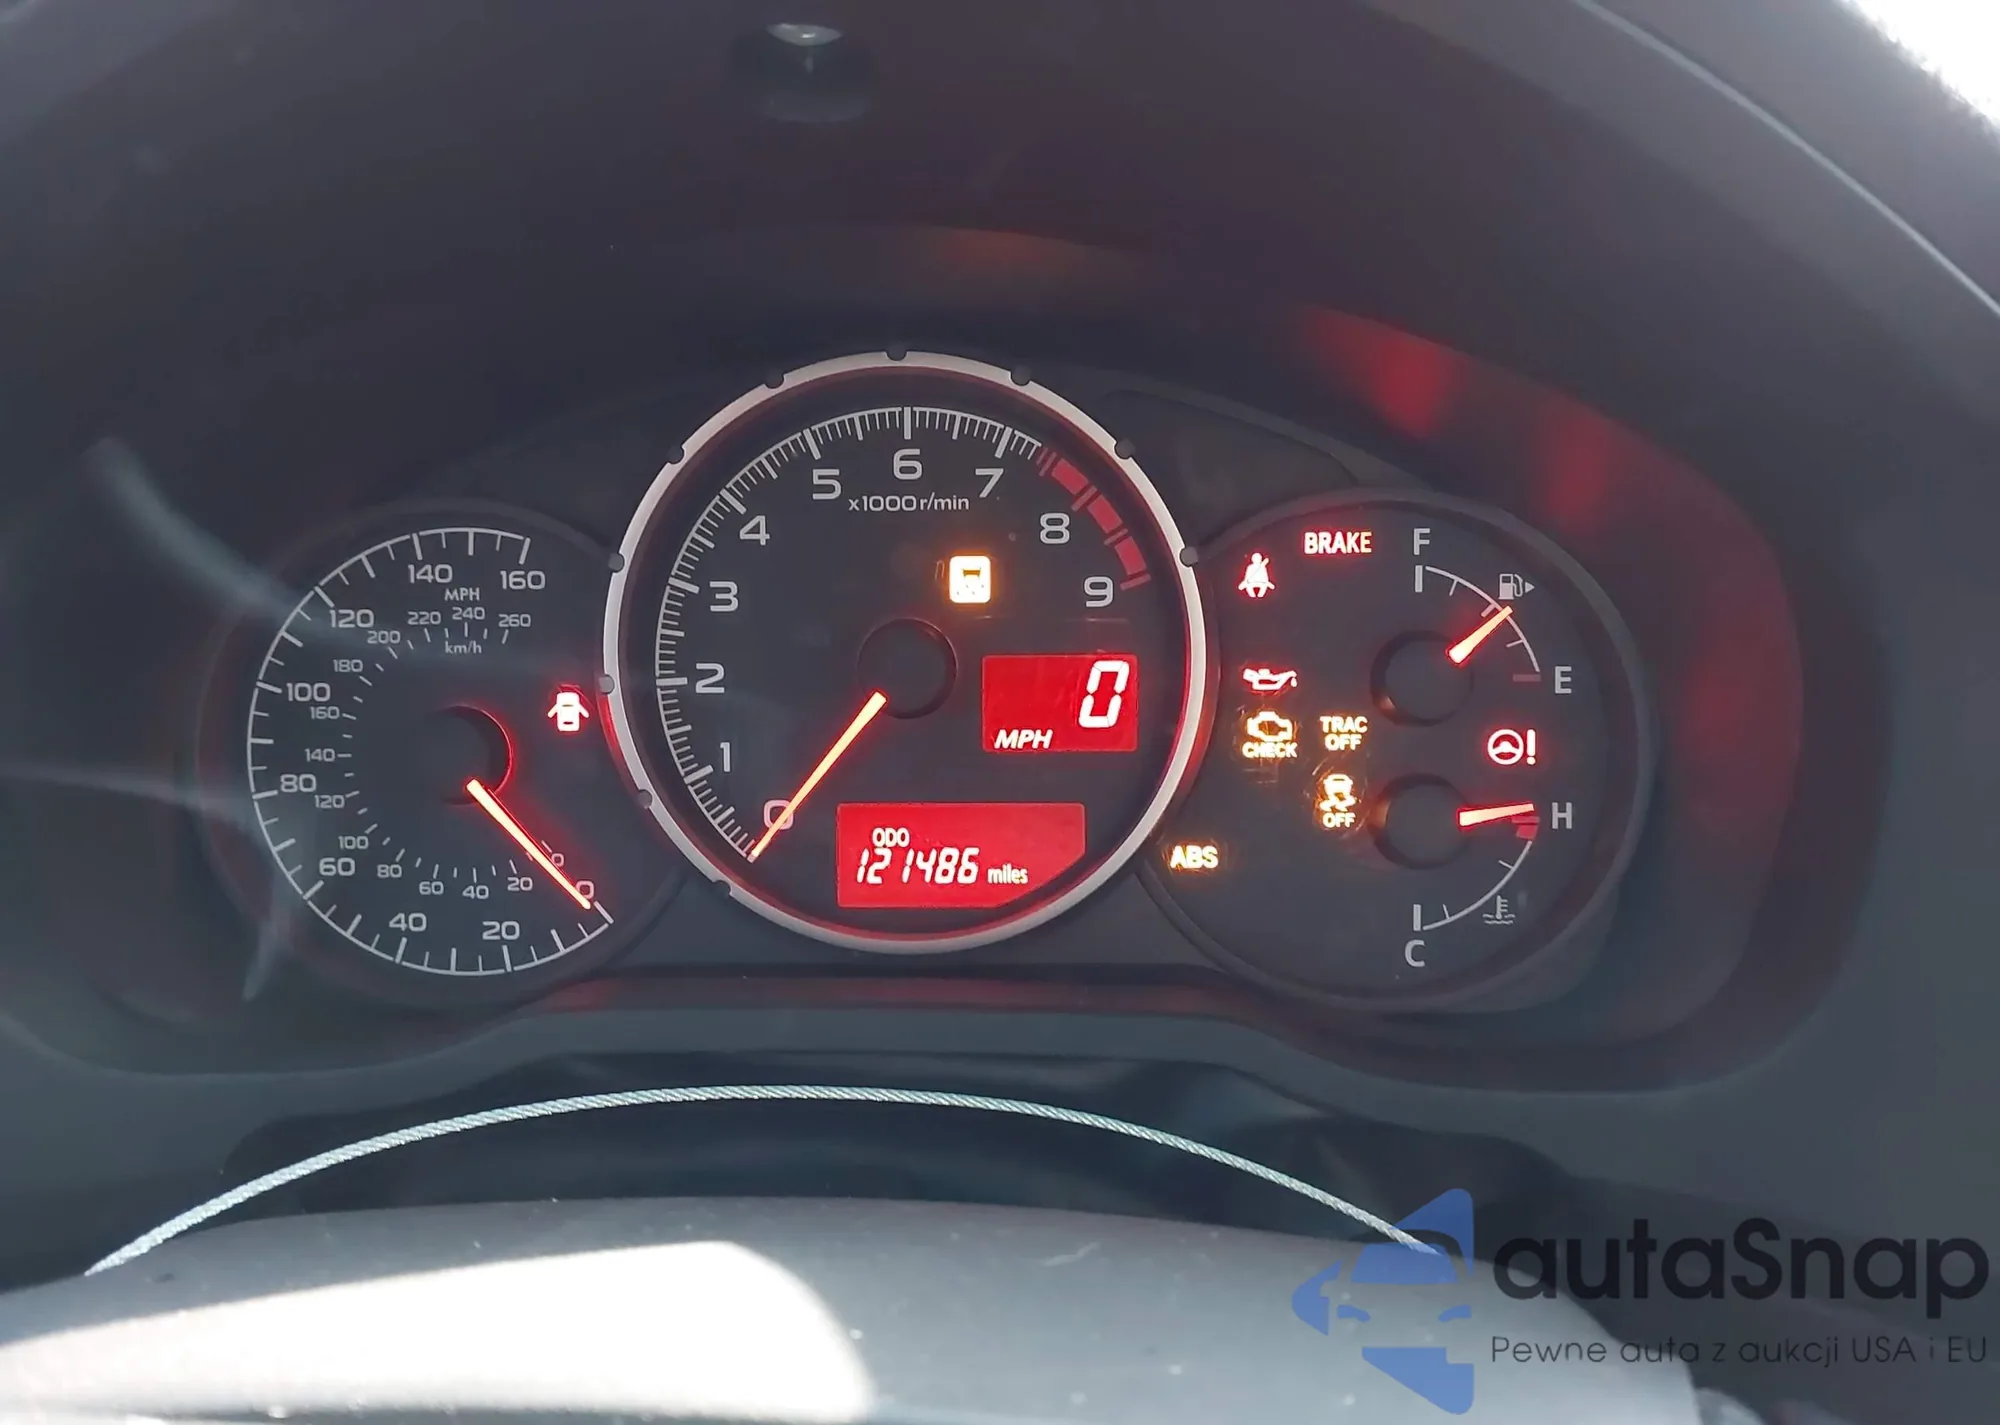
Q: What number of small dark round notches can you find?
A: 10